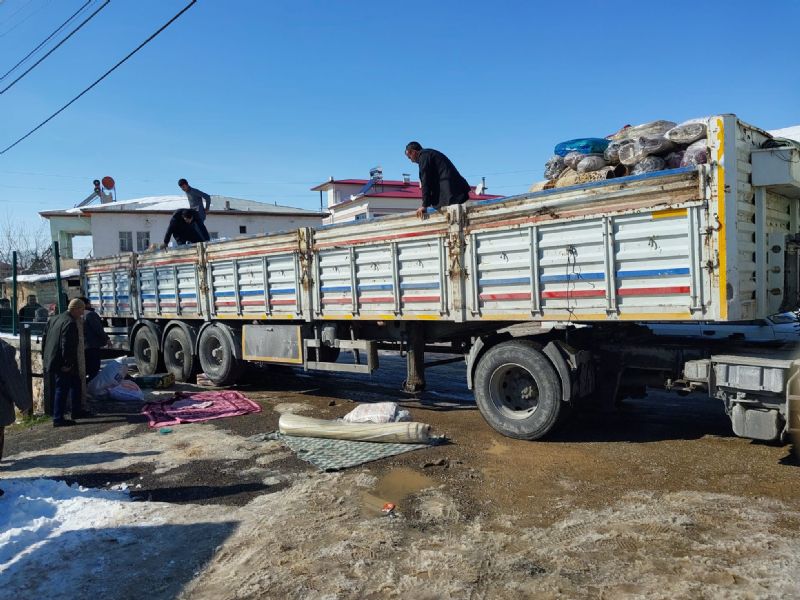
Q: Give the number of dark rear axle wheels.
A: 3